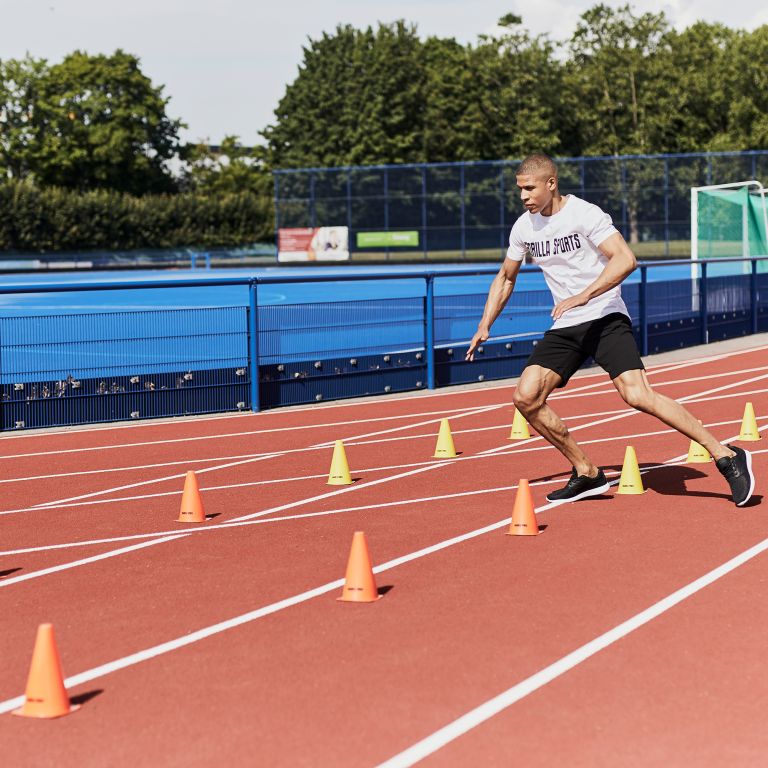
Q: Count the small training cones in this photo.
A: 10